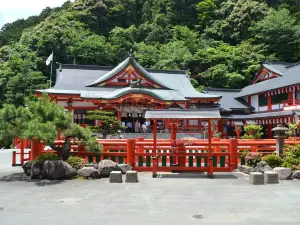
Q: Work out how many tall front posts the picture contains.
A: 2